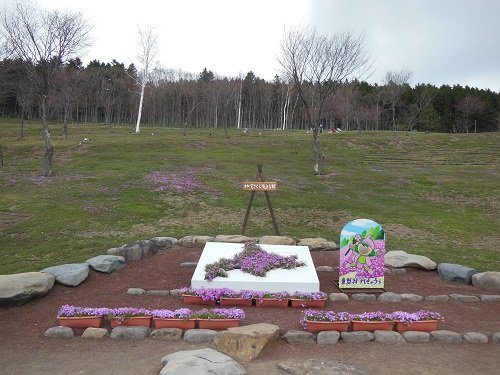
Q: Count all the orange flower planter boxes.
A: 11